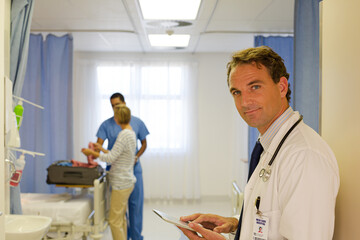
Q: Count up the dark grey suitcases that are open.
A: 1